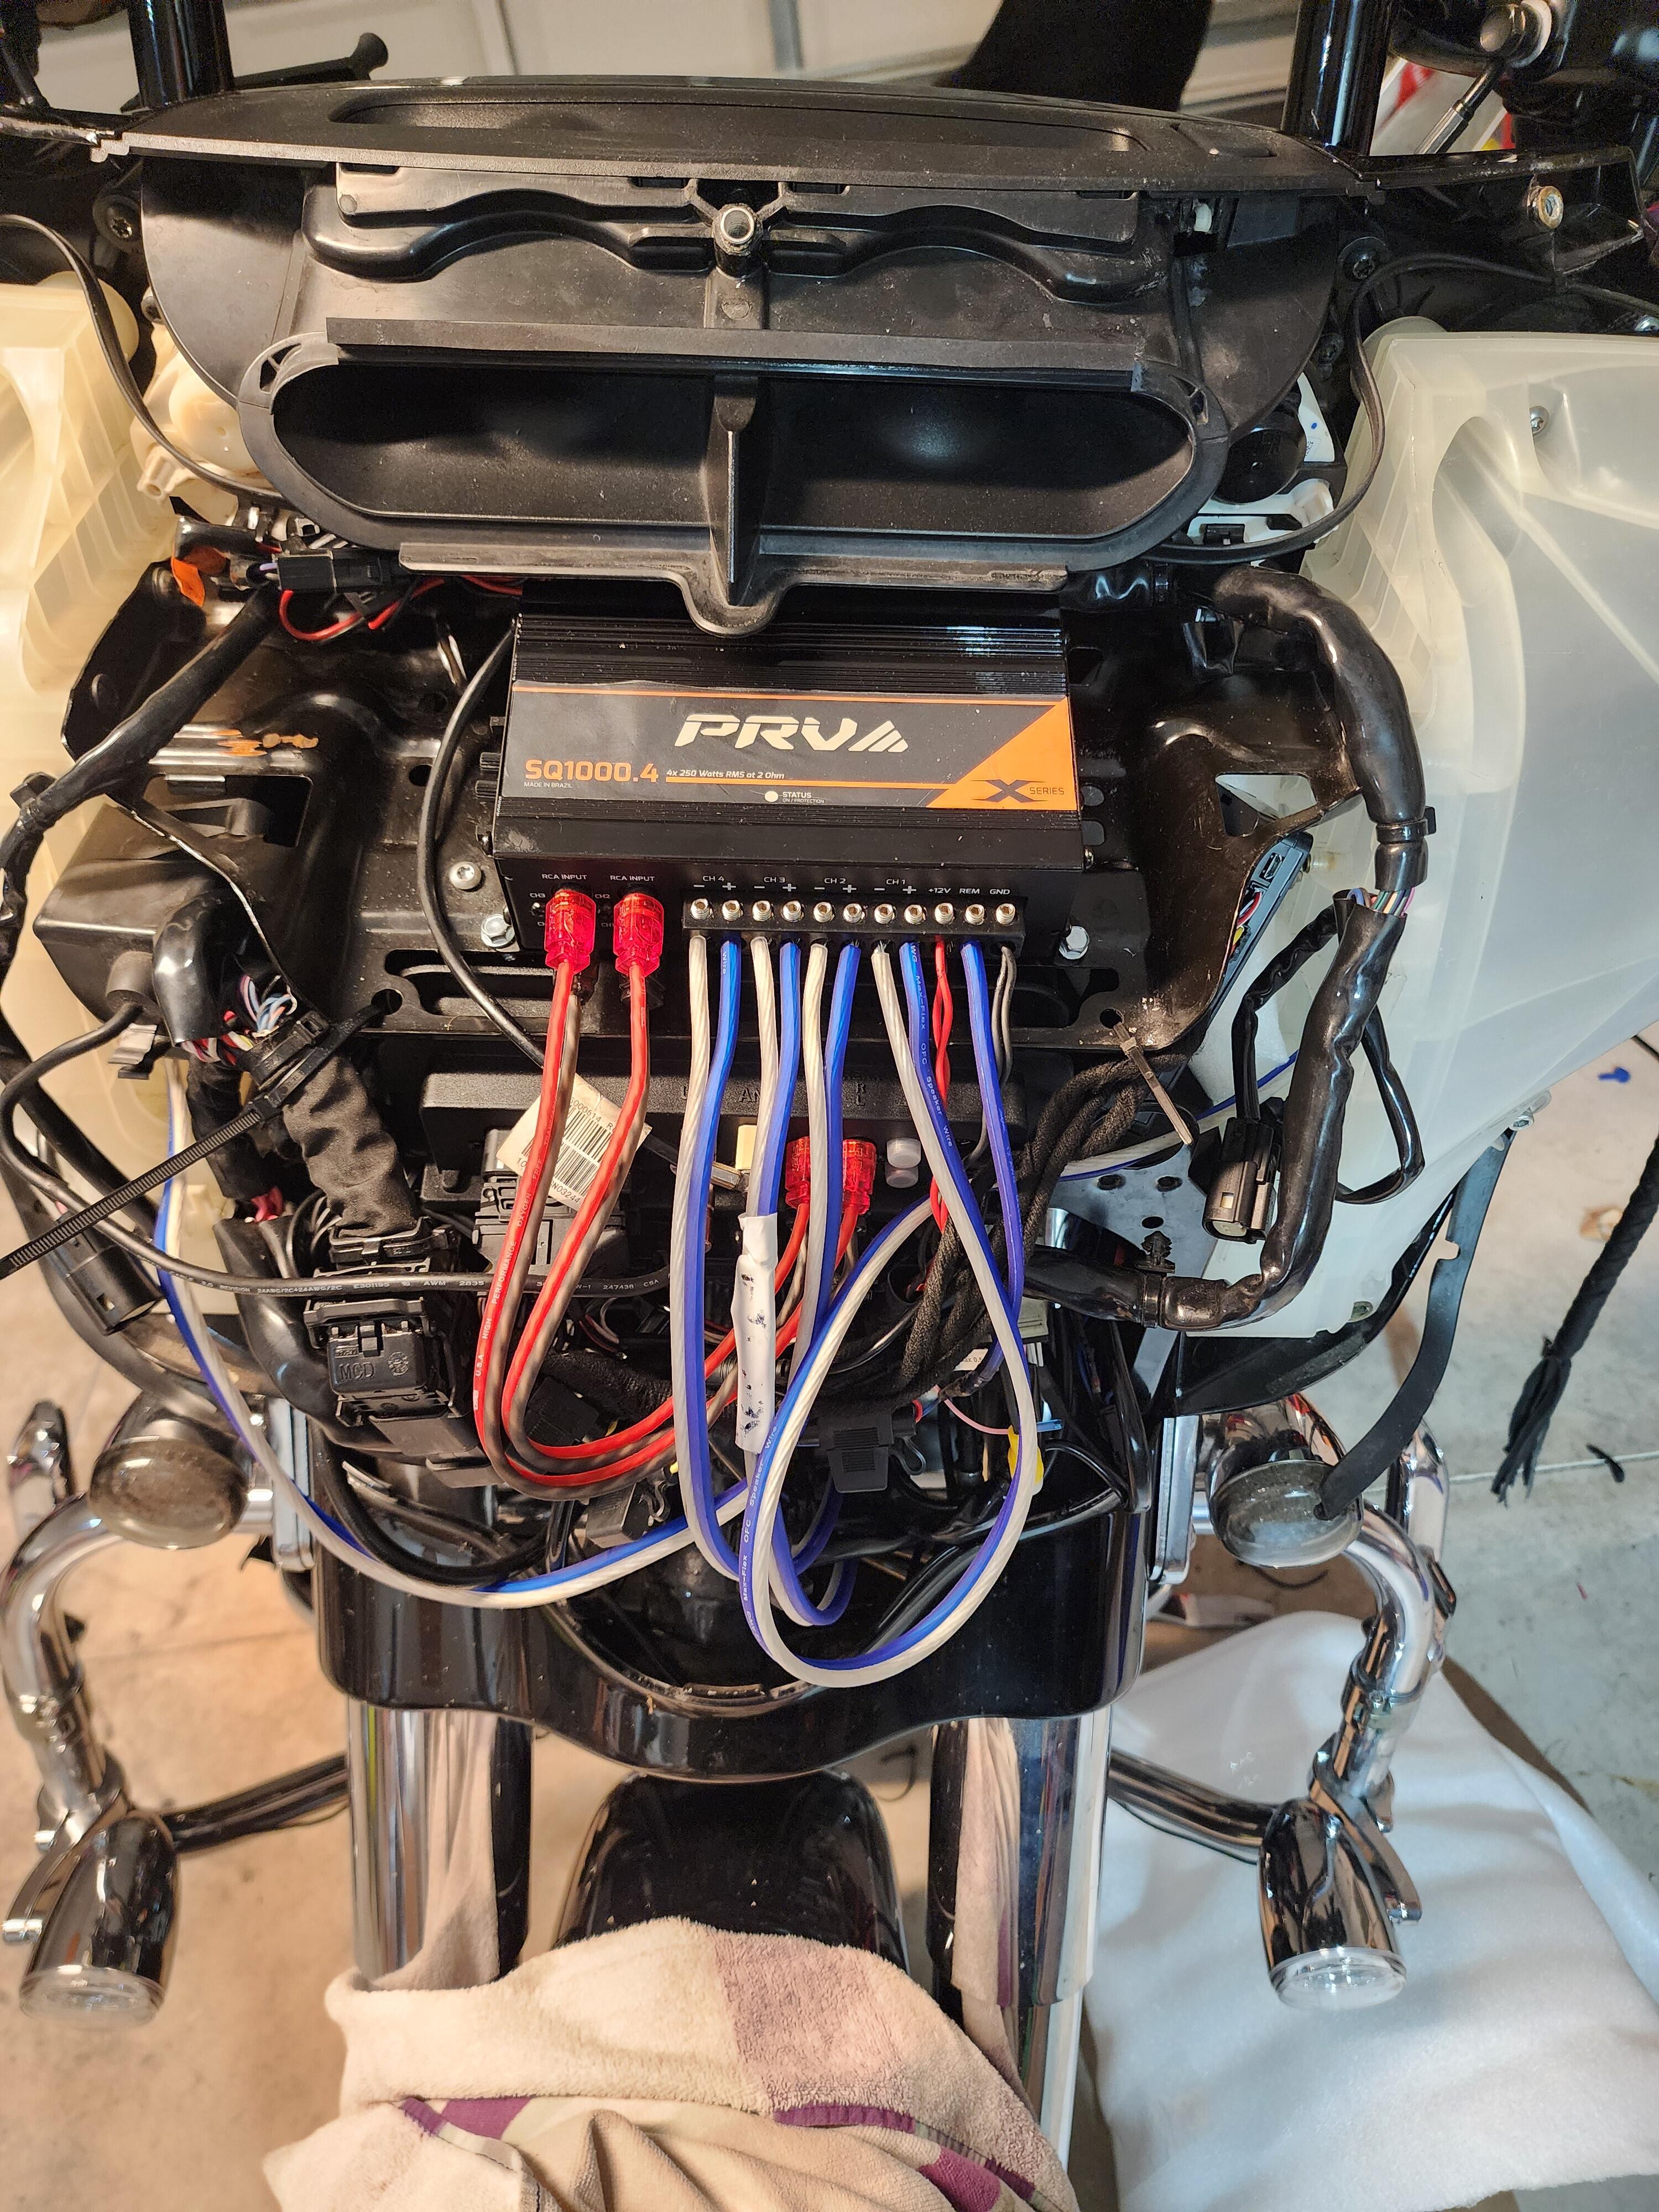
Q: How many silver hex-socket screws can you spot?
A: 11